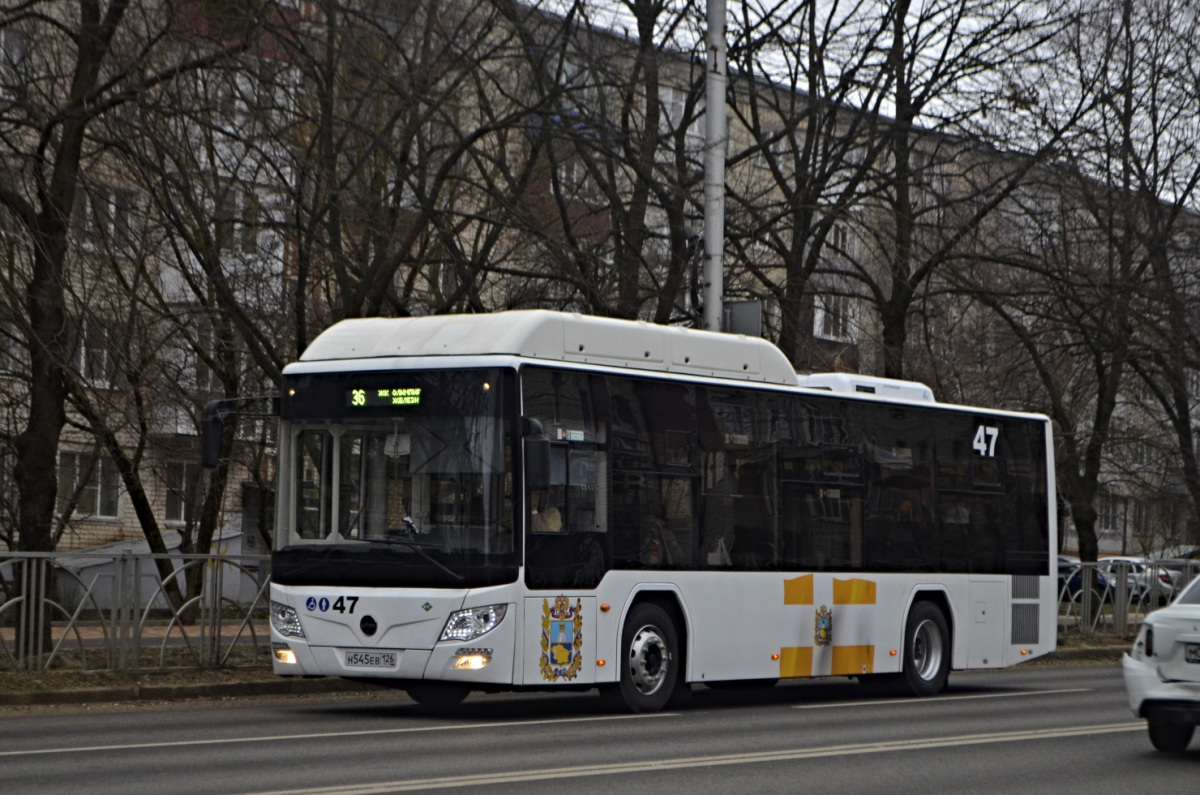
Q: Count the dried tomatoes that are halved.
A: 0